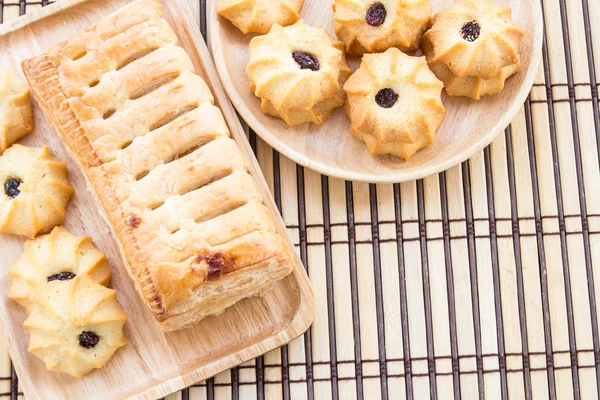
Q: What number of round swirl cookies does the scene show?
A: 9